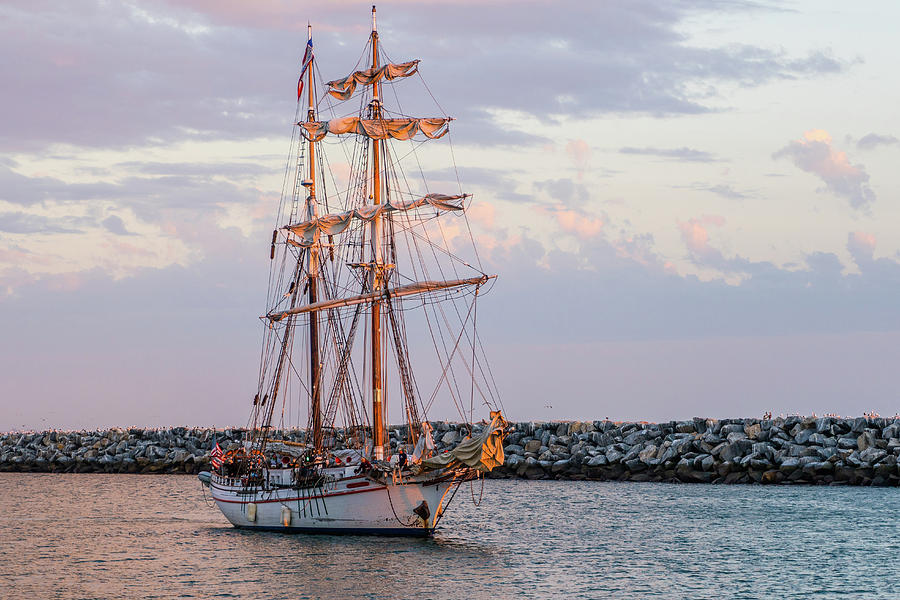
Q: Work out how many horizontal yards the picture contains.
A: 4